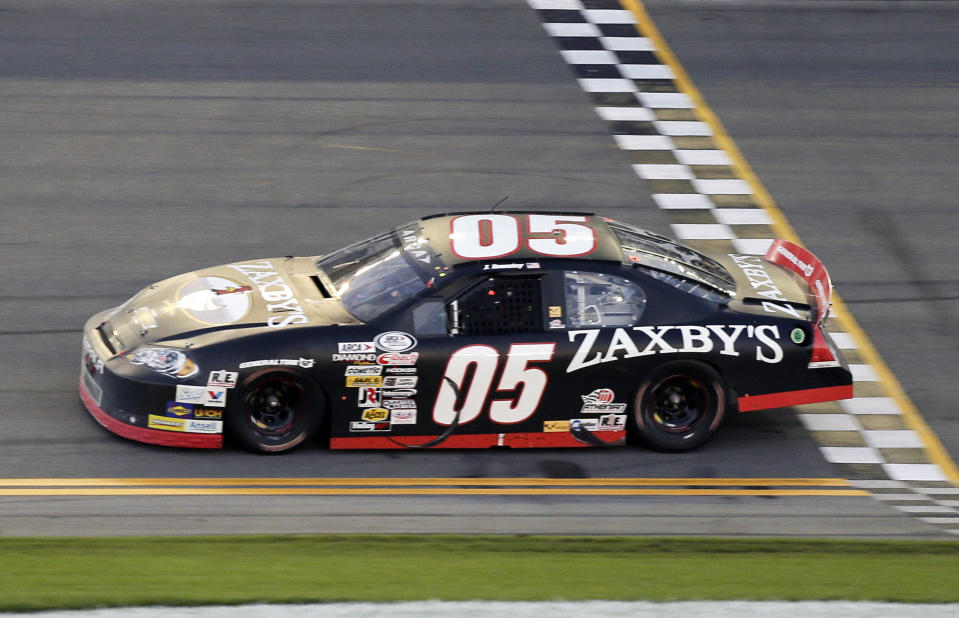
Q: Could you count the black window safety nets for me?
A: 1